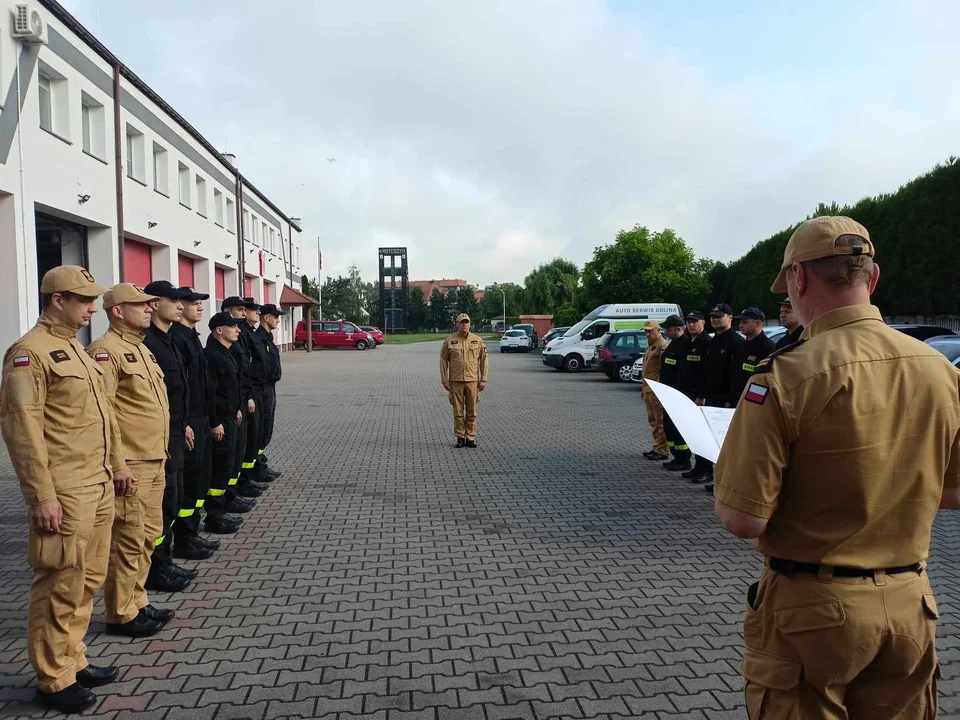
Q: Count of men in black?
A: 11